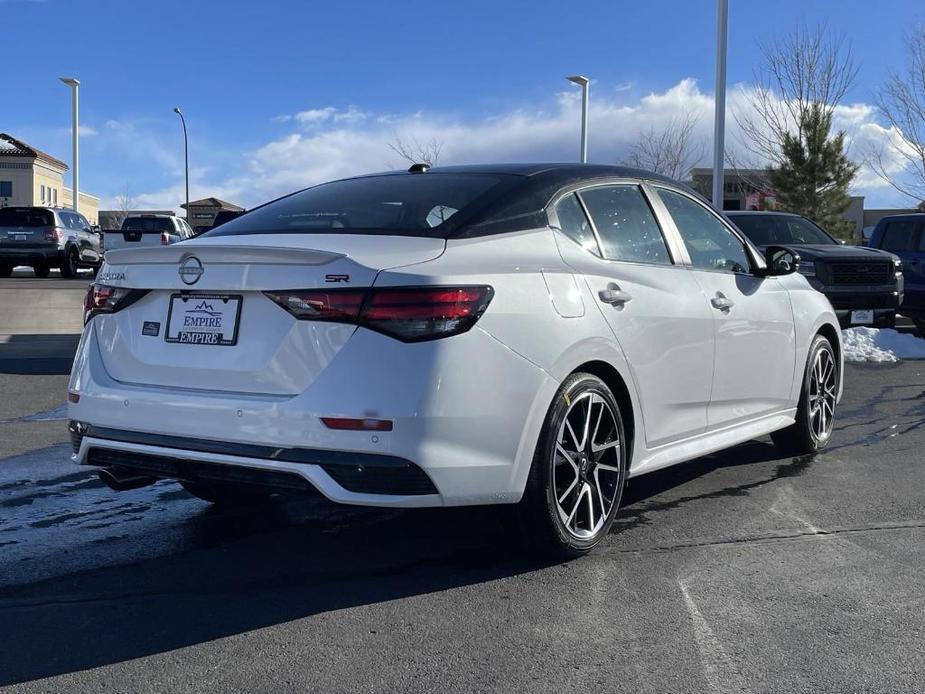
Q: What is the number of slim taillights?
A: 2